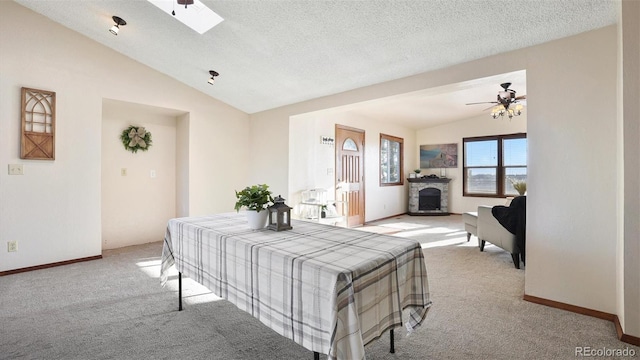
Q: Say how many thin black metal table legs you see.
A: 3